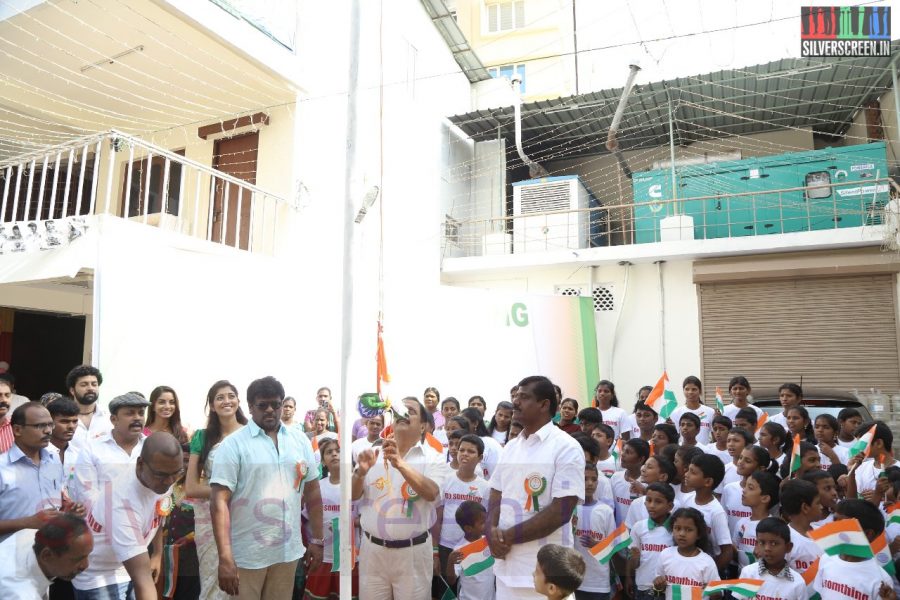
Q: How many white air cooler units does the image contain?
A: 1